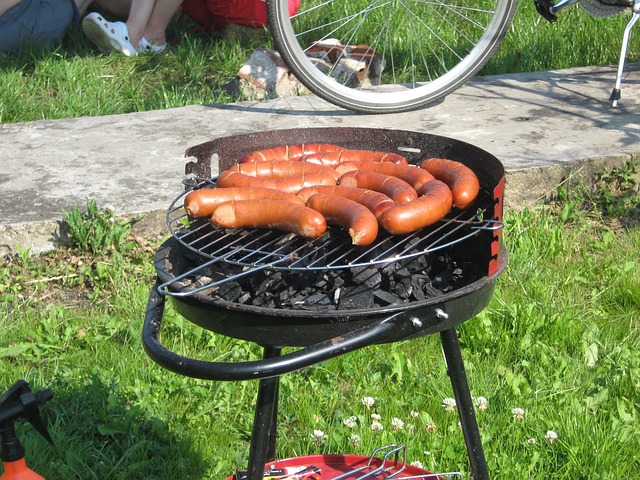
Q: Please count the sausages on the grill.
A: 12